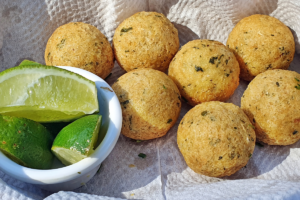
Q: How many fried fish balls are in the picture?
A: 7